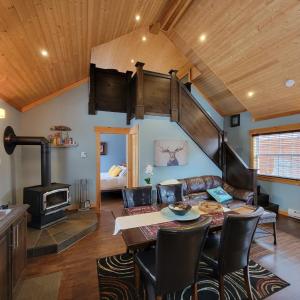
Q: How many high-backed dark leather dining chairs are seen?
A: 4